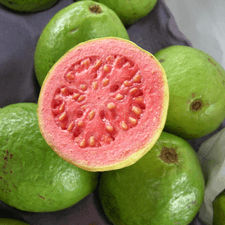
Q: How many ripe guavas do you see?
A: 1